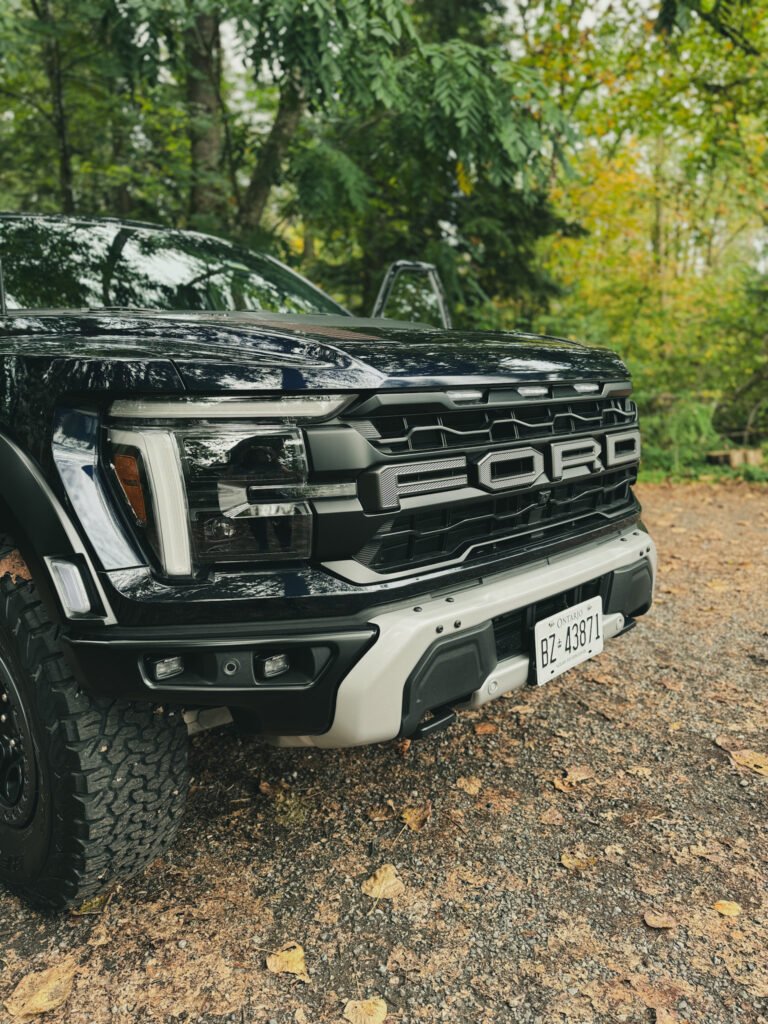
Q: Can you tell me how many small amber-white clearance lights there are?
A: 3